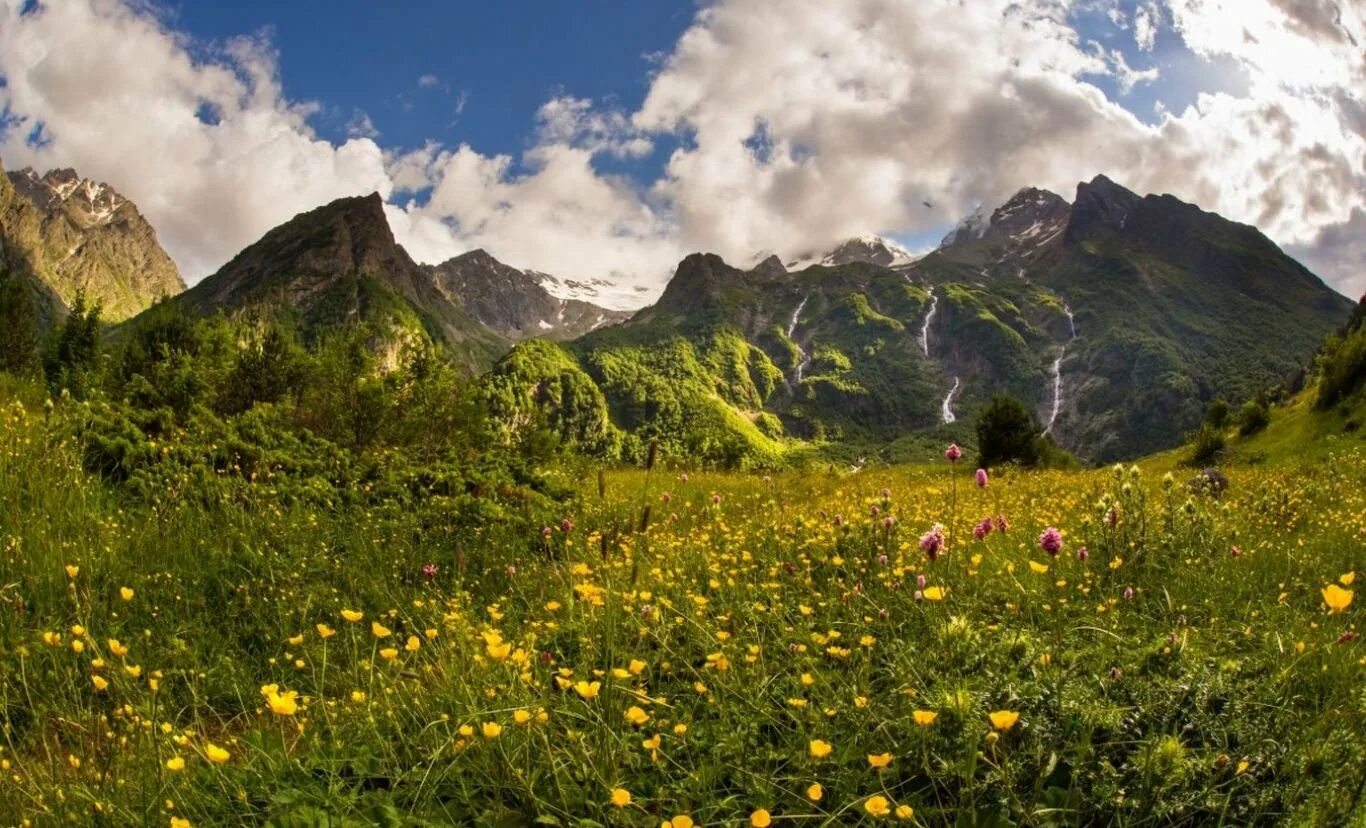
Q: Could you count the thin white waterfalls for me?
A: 3